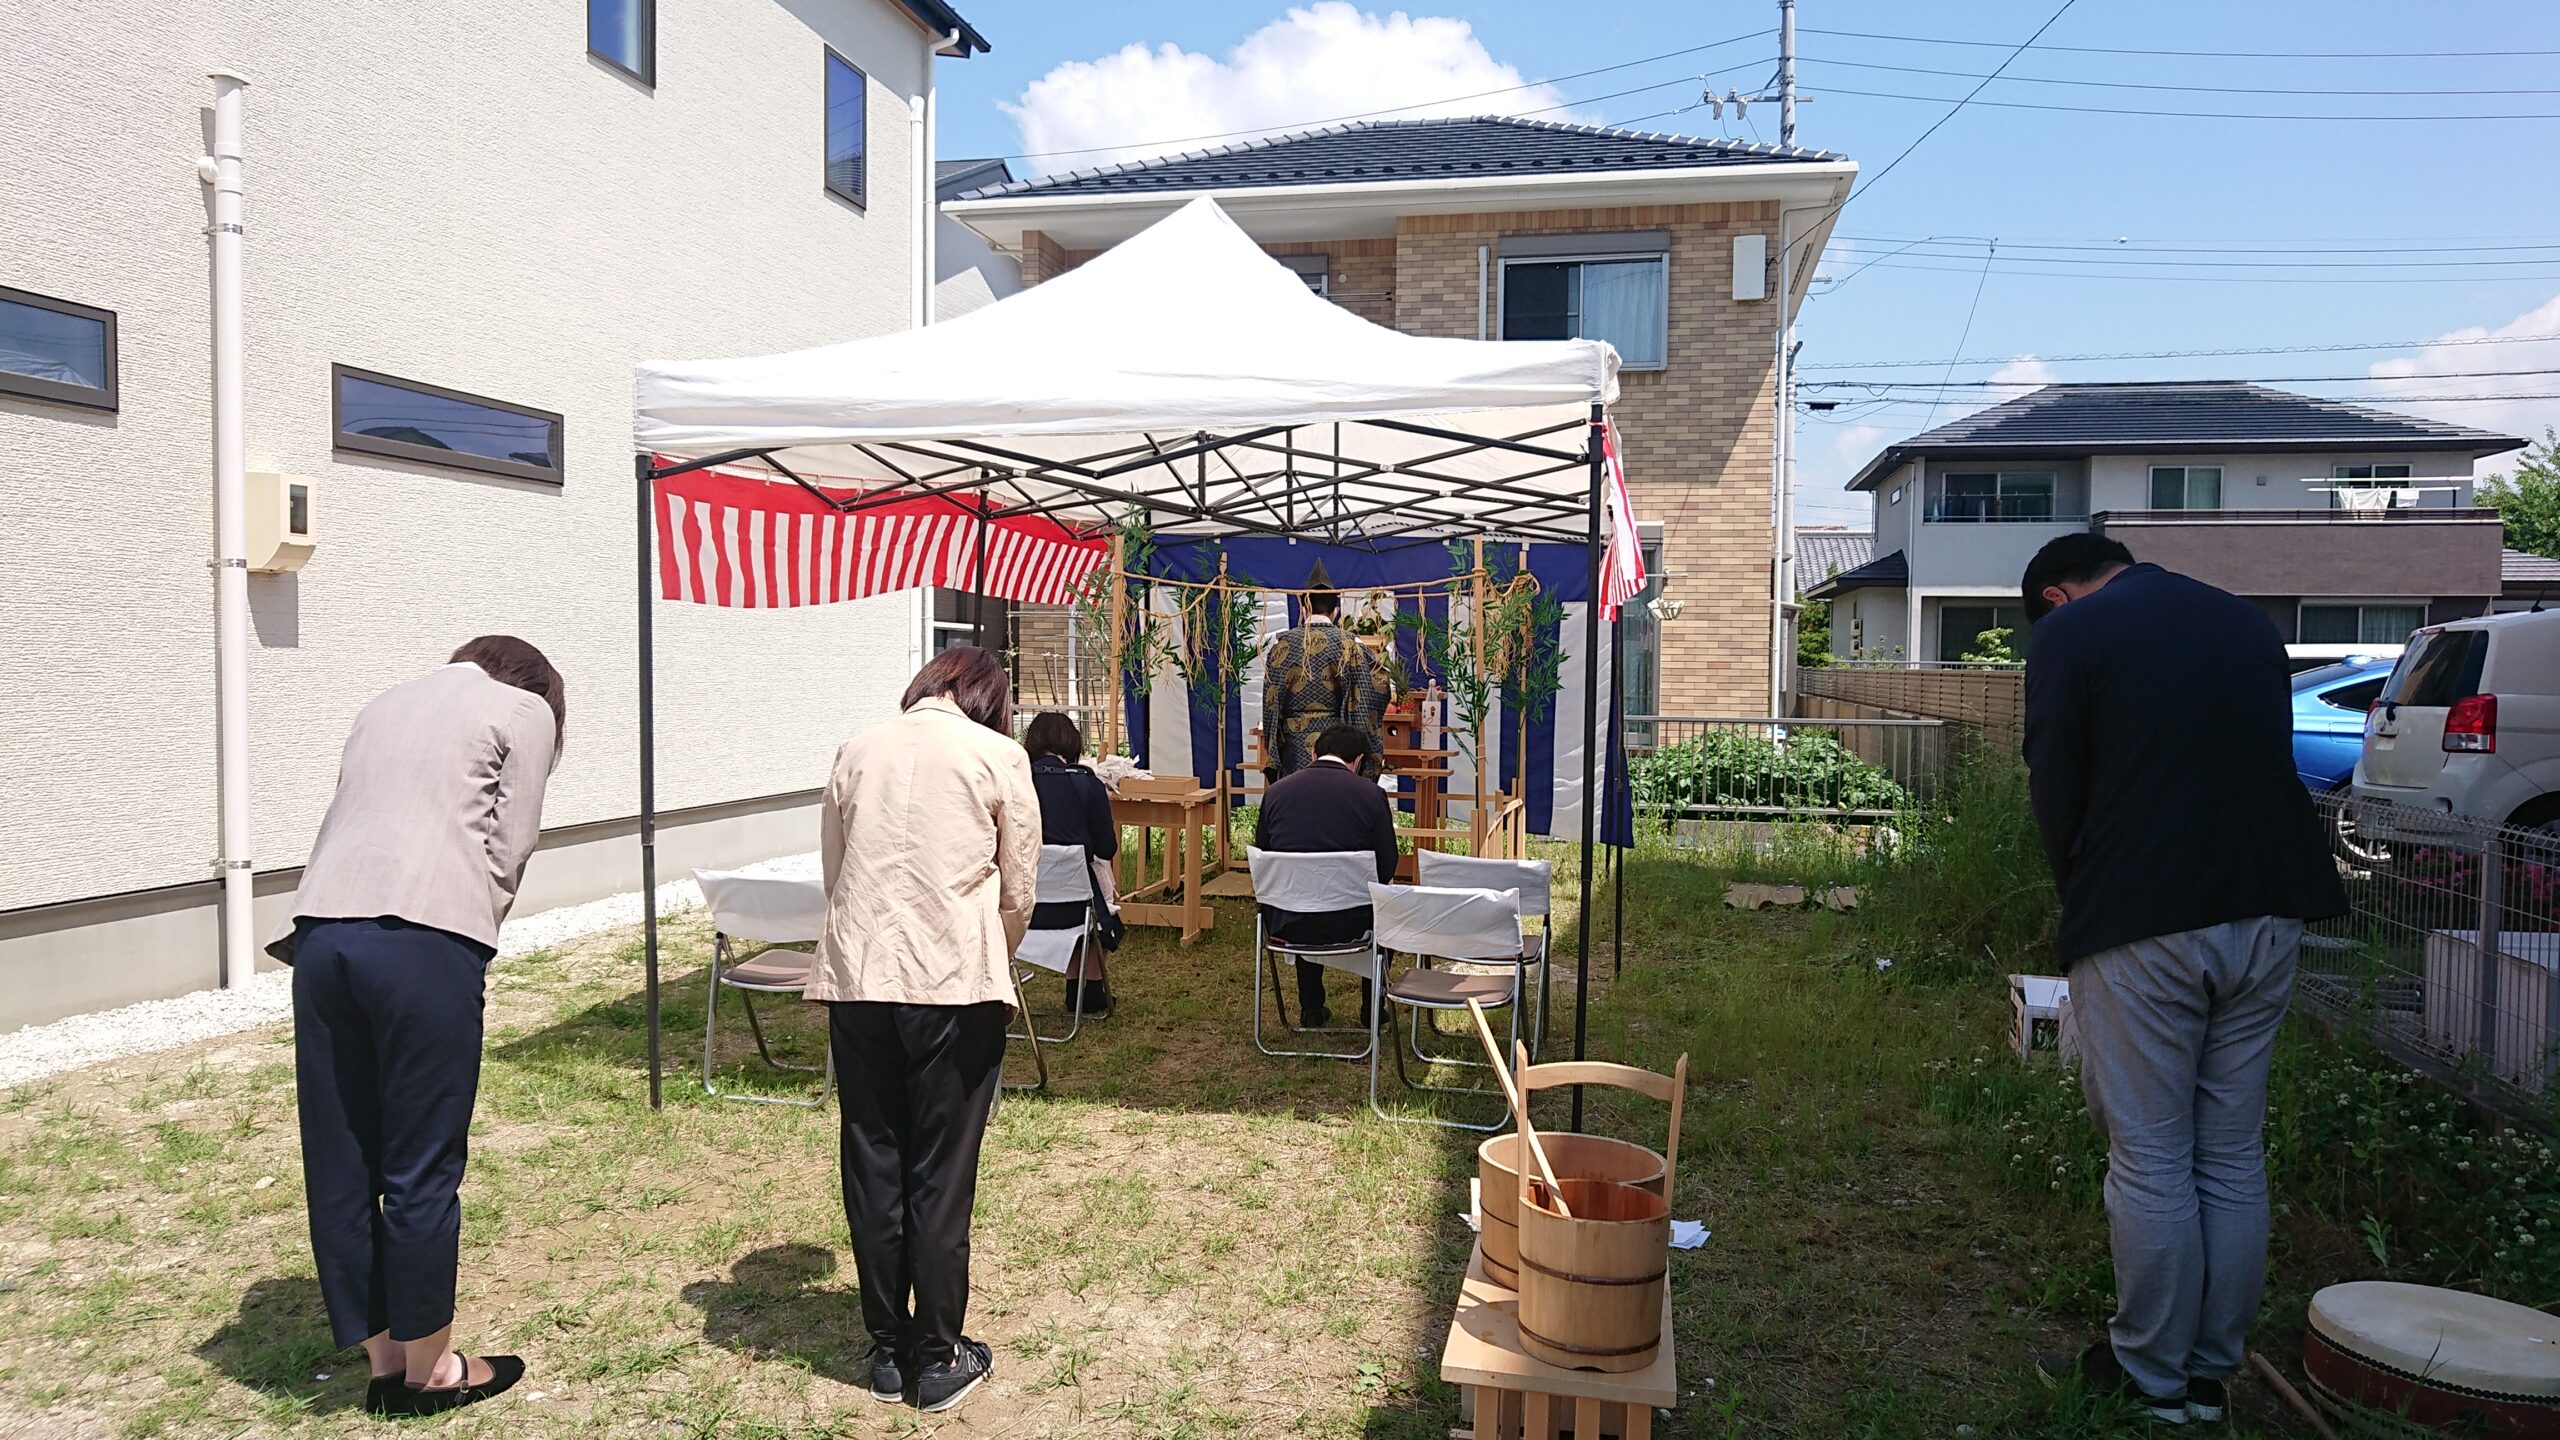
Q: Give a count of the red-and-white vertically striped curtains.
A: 2